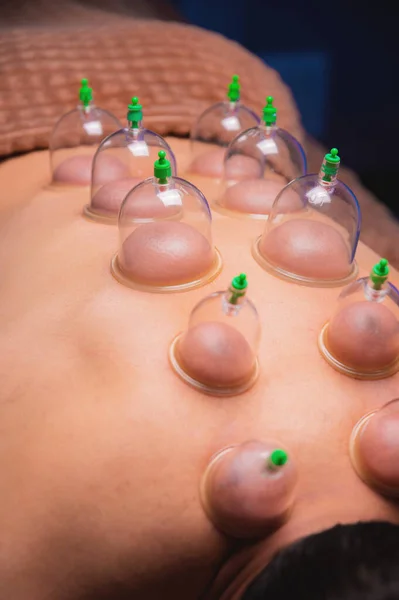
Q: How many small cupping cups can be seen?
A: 4